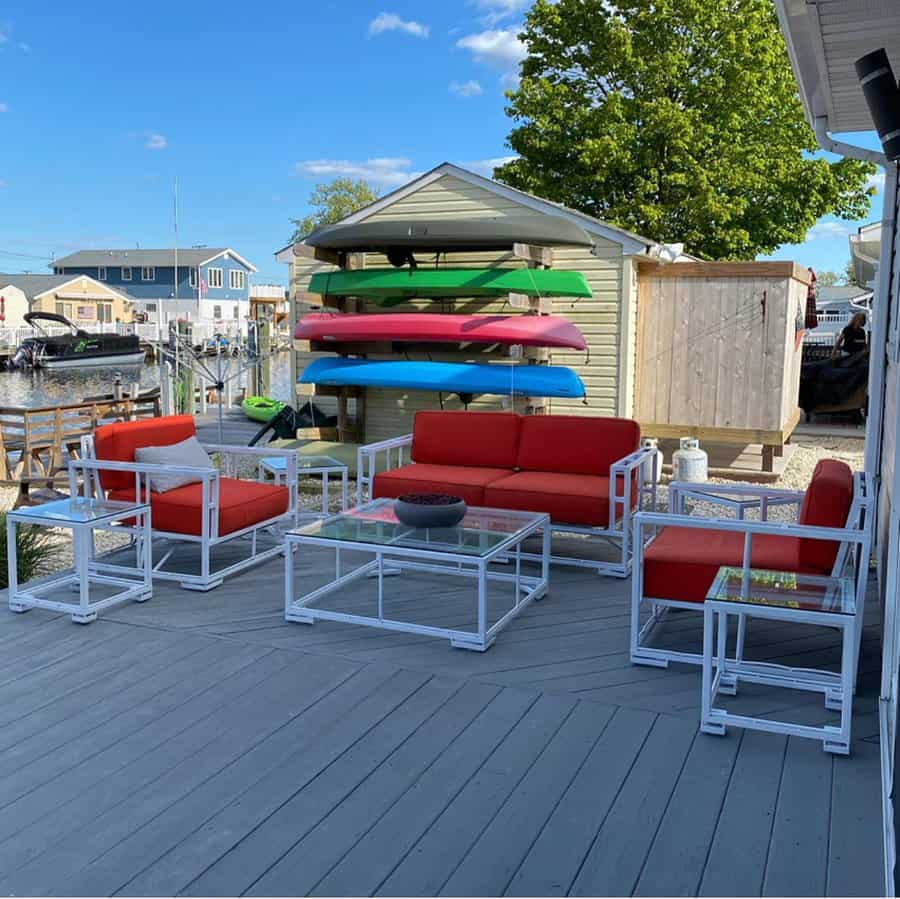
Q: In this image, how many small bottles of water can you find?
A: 0